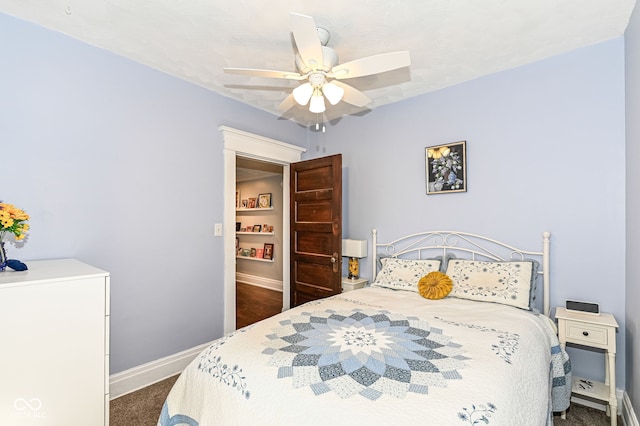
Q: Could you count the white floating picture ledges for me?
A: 3